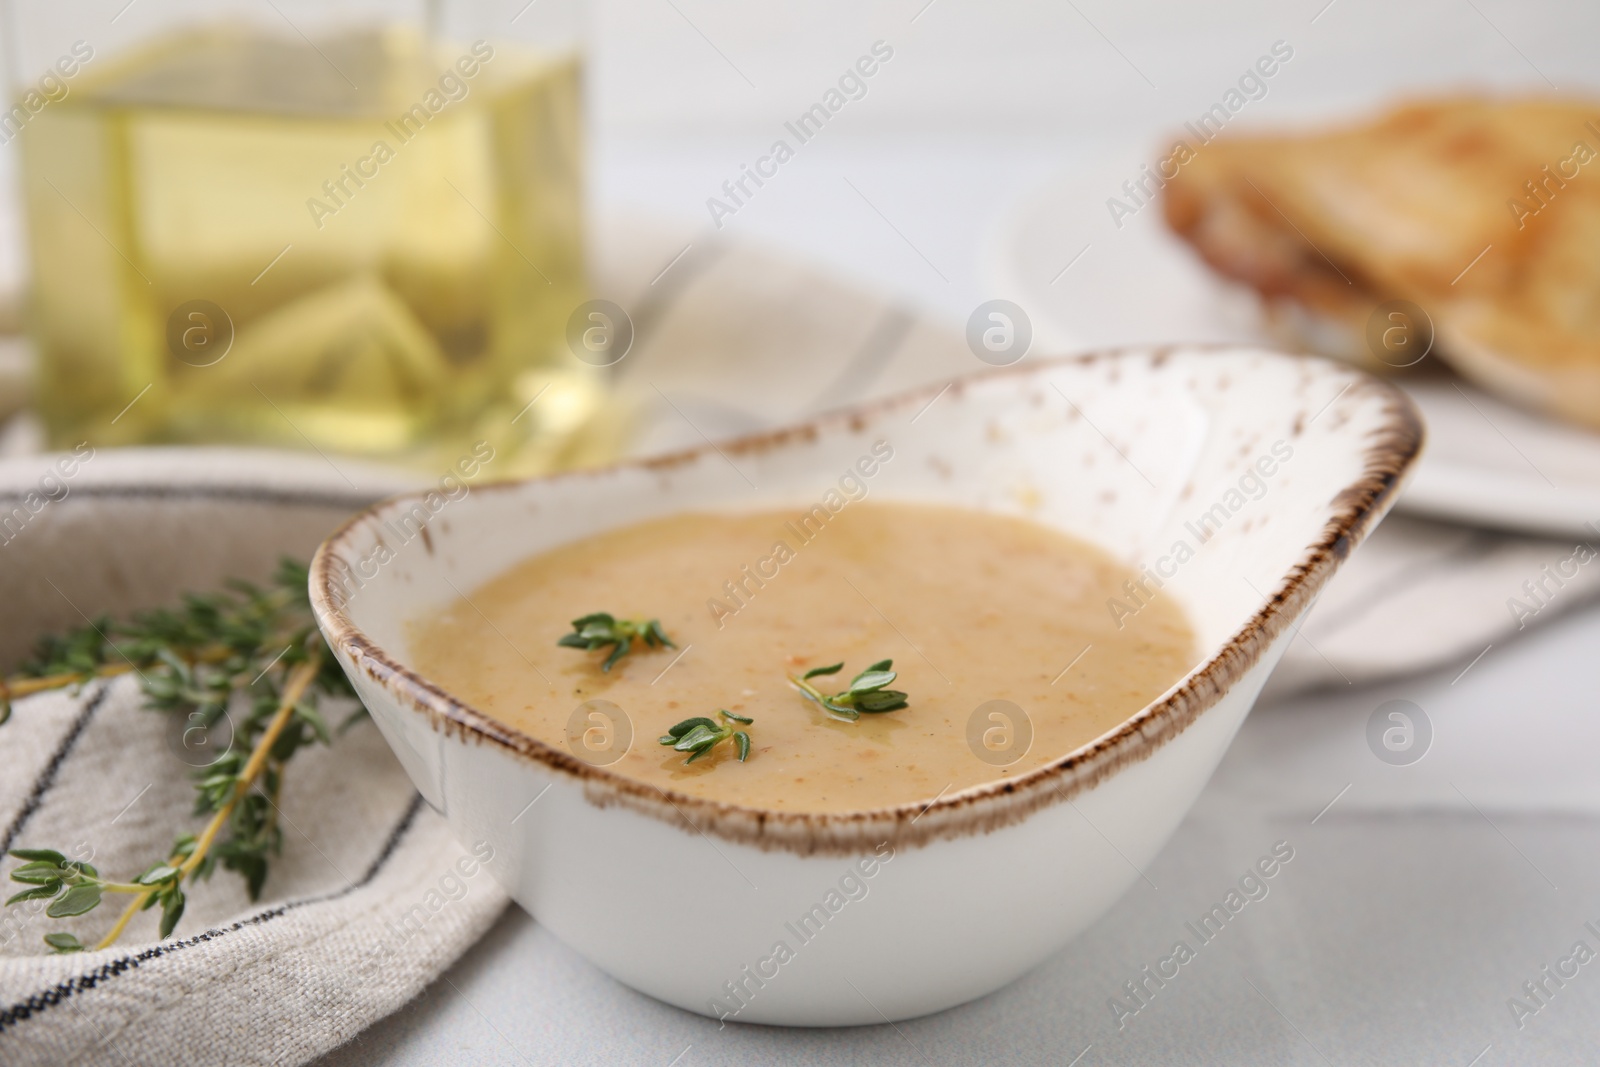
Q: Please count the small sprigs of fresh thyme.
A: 3